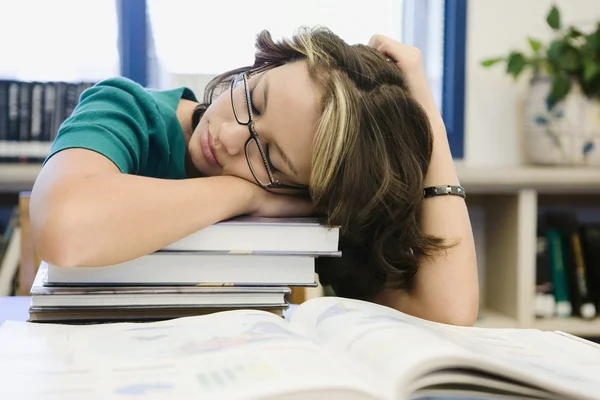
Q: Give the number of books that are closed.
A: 4